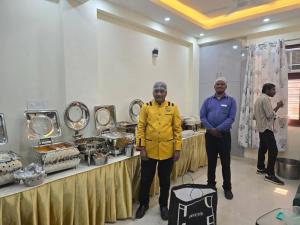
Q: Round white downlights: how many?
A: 3